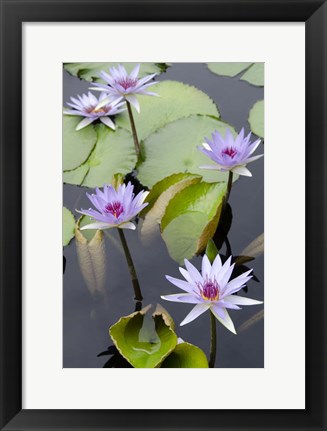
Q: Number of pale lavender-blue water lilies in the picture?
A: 5